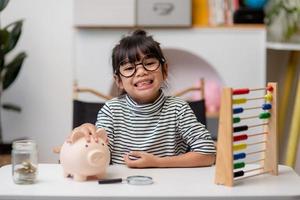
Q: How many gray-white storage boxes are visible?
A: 2